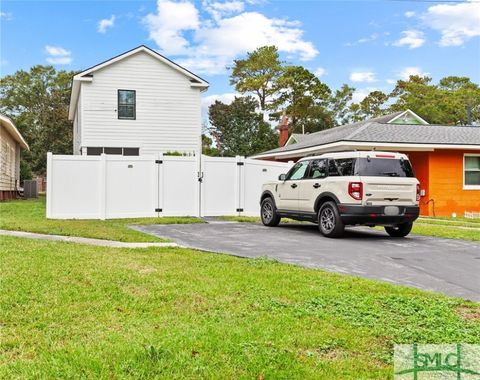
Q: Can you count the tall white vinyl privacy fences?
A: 1